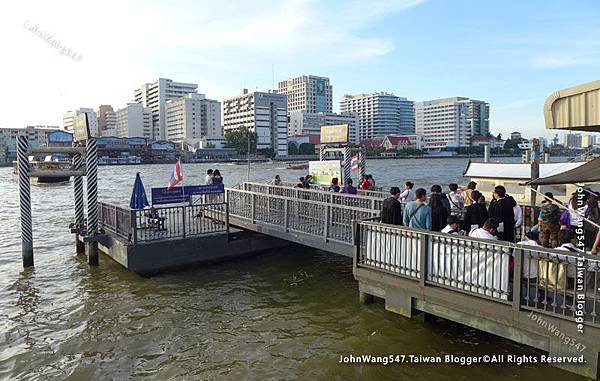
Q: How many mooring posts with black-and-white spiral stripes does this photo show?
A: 6